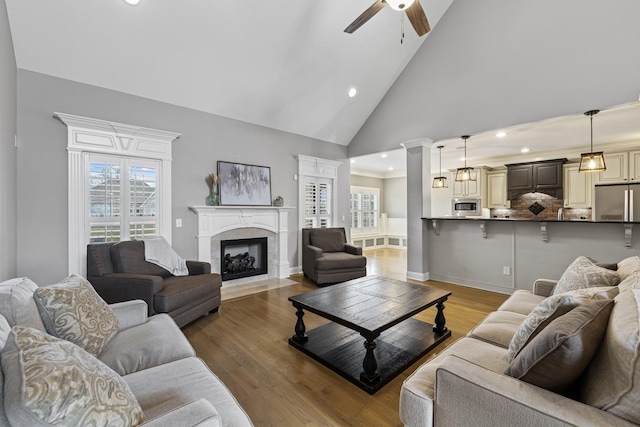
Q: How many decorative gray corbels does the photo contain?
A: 4